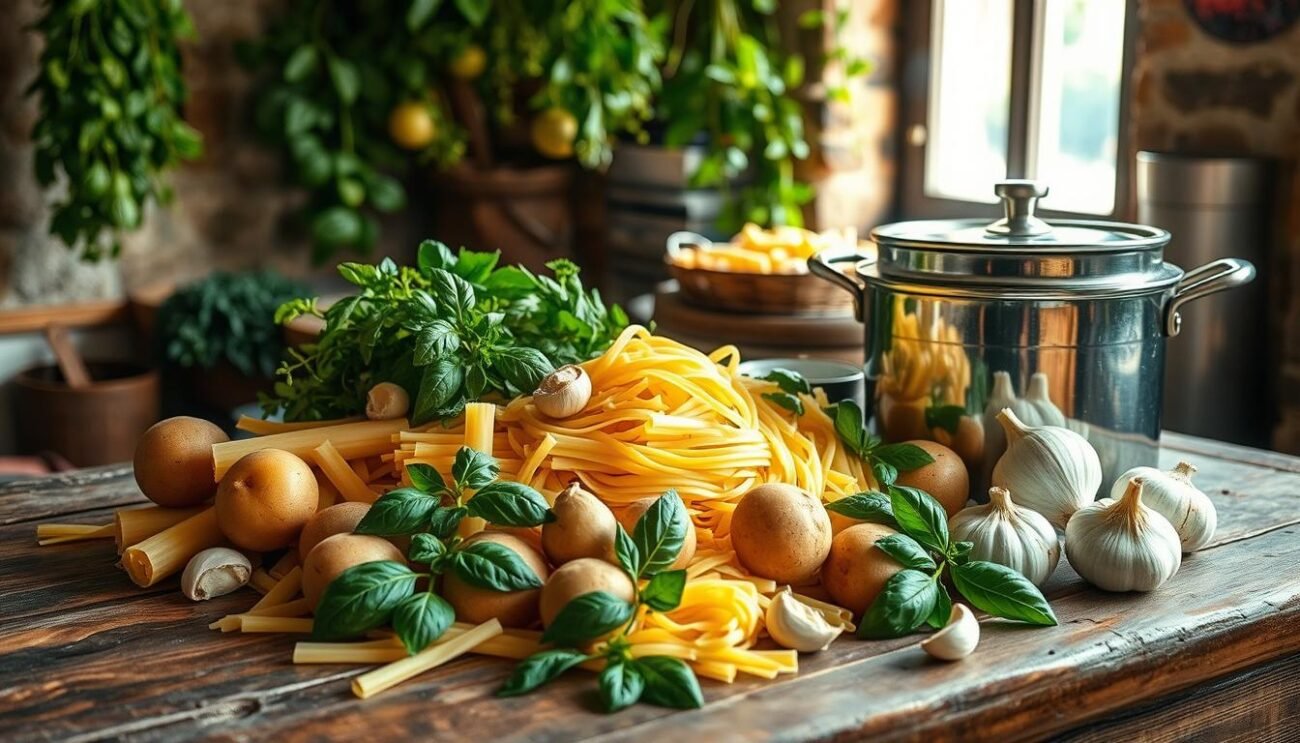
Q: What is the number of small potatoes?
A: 11